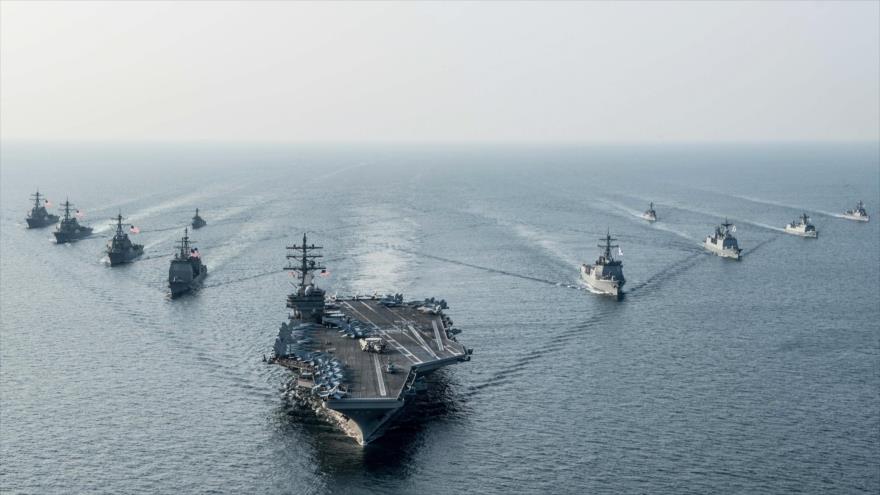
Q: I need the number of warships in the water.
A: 11